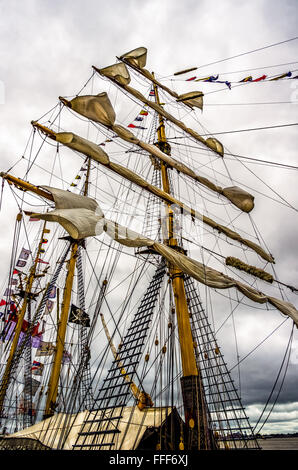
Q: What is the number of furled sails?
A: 5